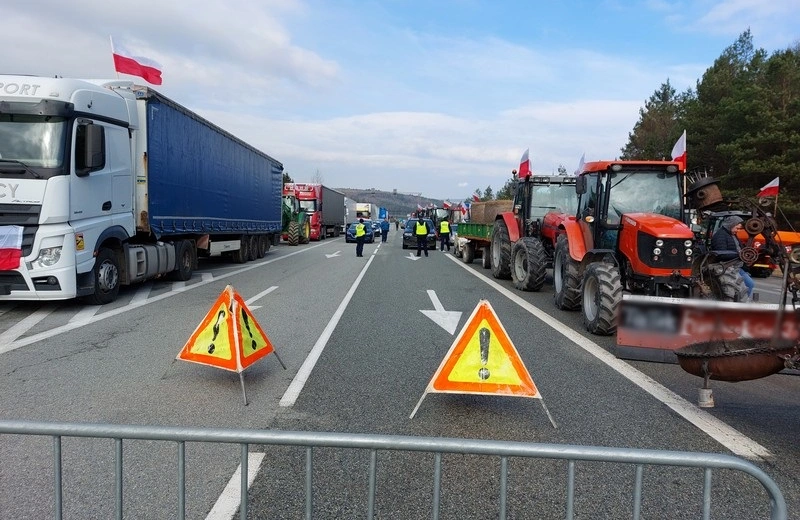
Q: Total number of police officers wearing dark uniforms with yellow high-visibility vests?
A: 3